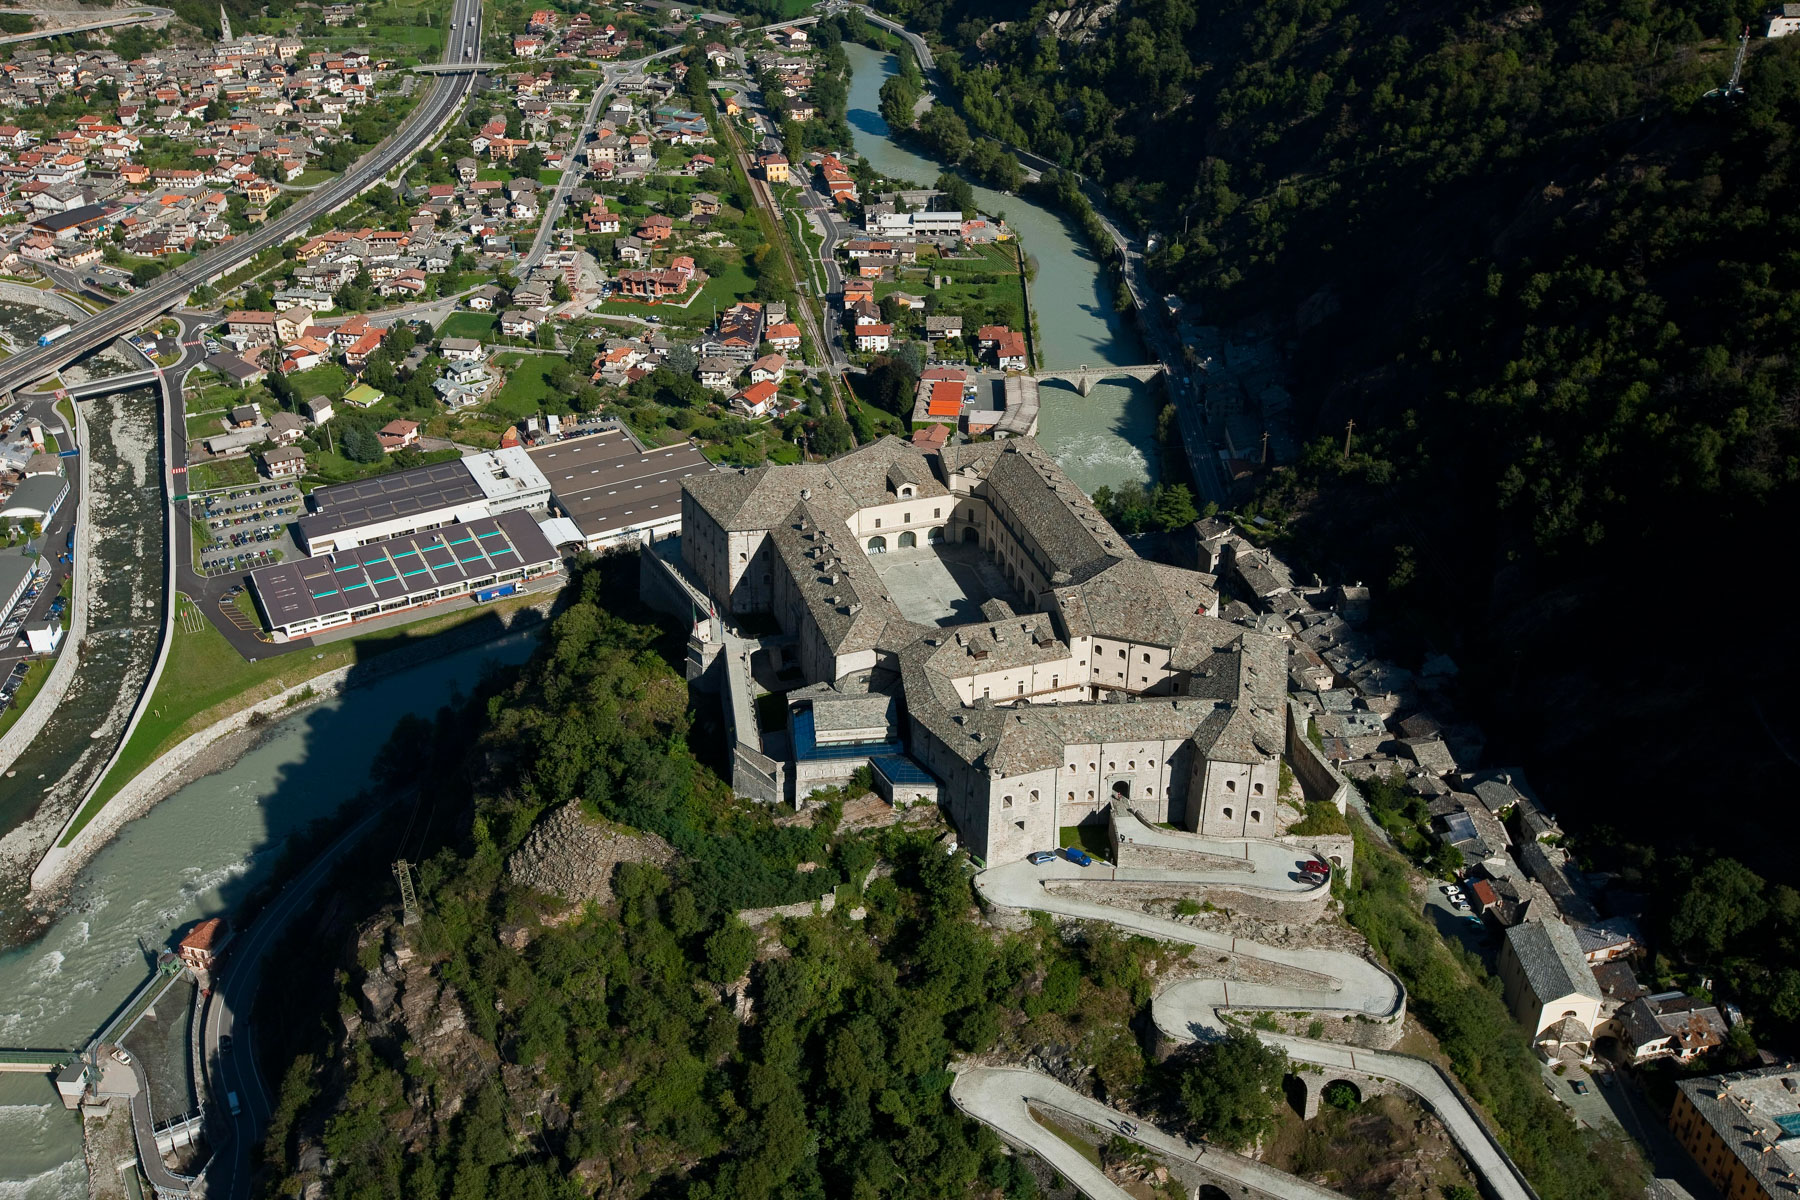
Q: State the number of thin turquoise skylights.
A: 13